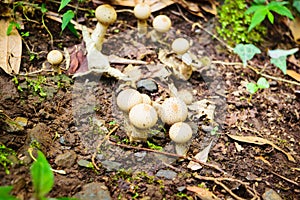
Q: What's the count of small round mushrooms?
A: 11